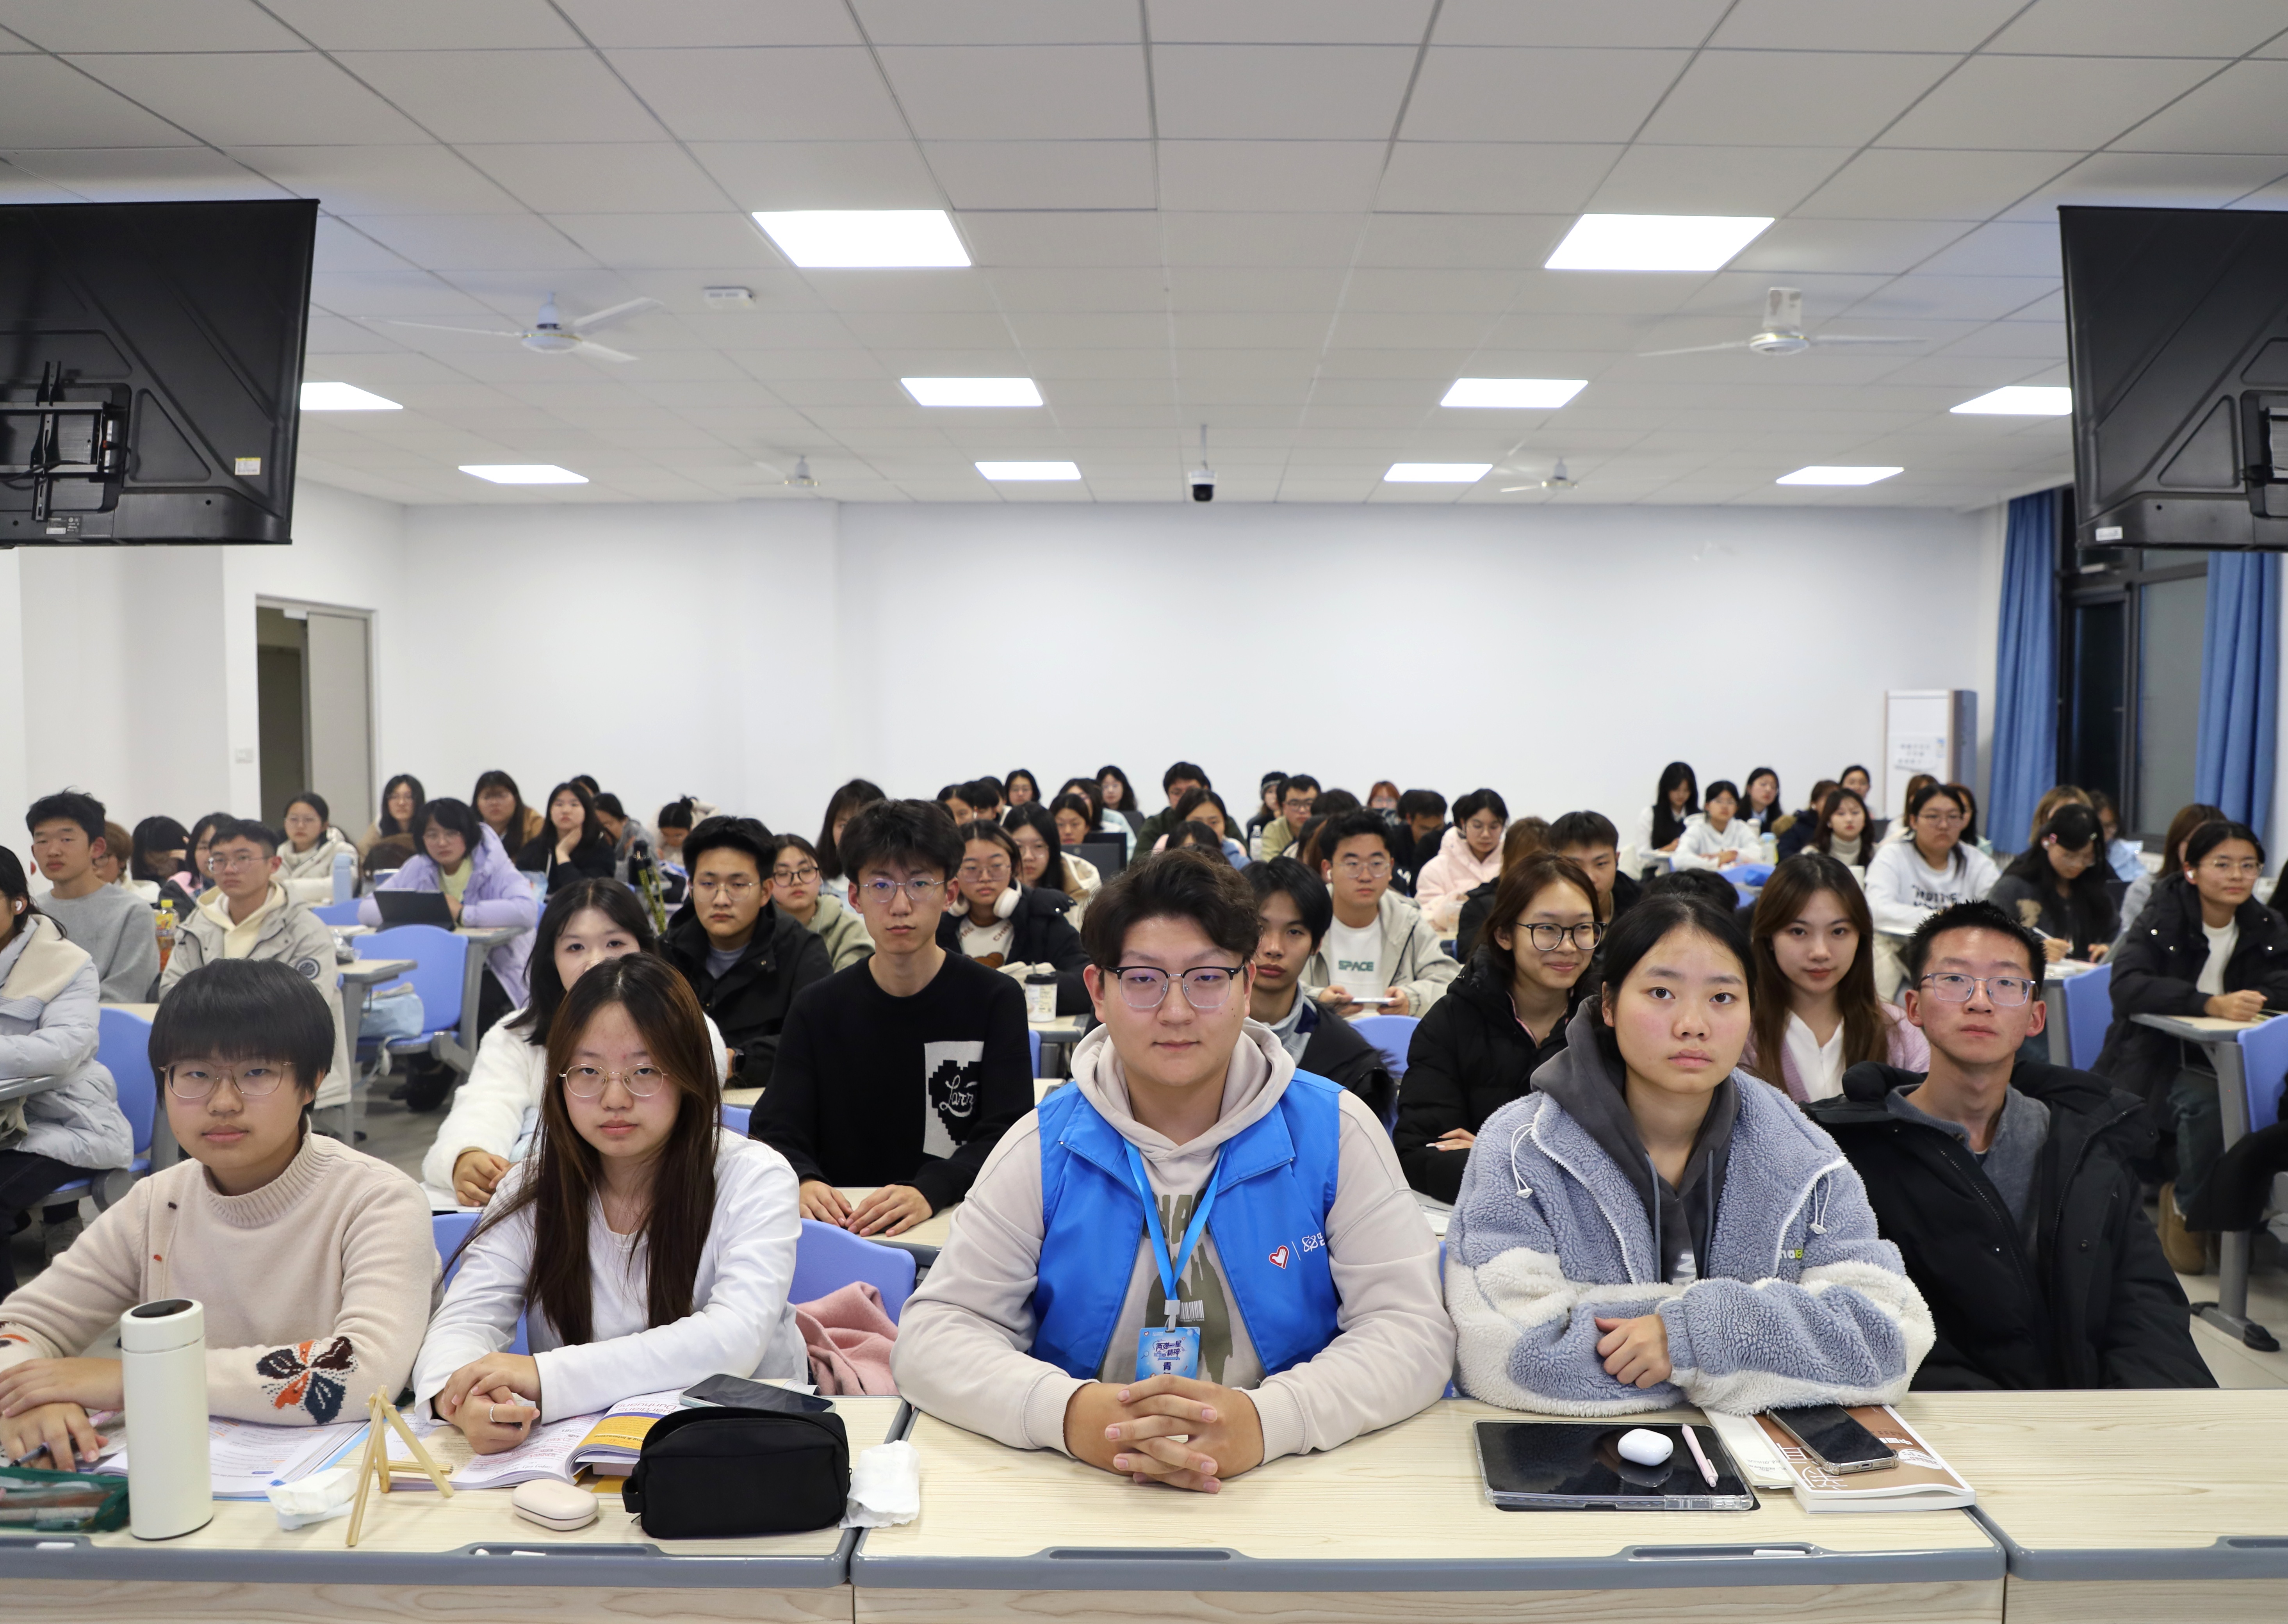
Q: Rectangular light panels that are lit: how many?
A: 10